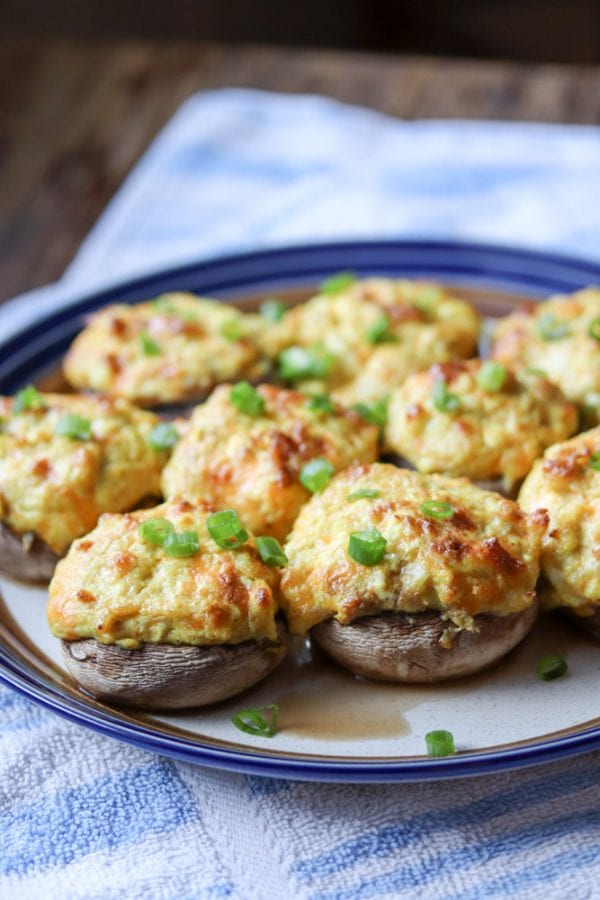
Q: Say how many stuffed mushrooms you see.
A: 9